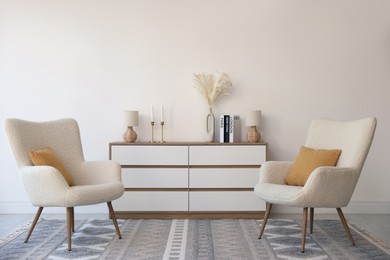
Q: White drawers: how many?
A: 6